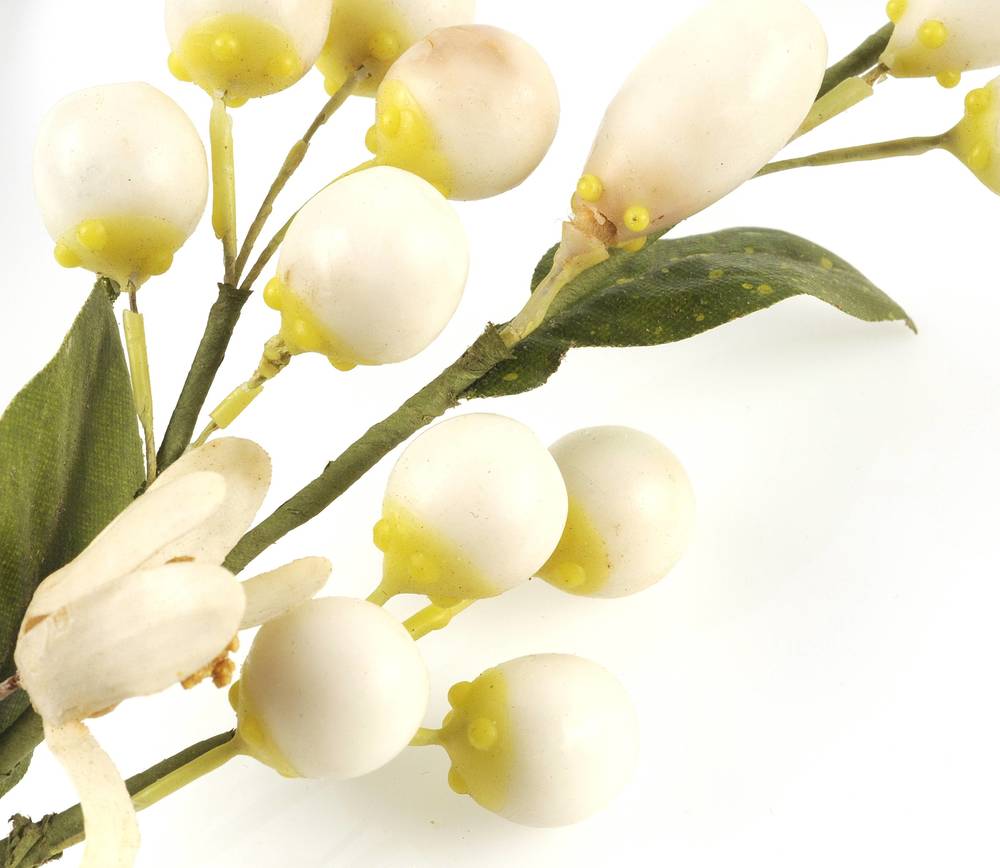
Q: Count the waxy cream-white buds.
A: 12